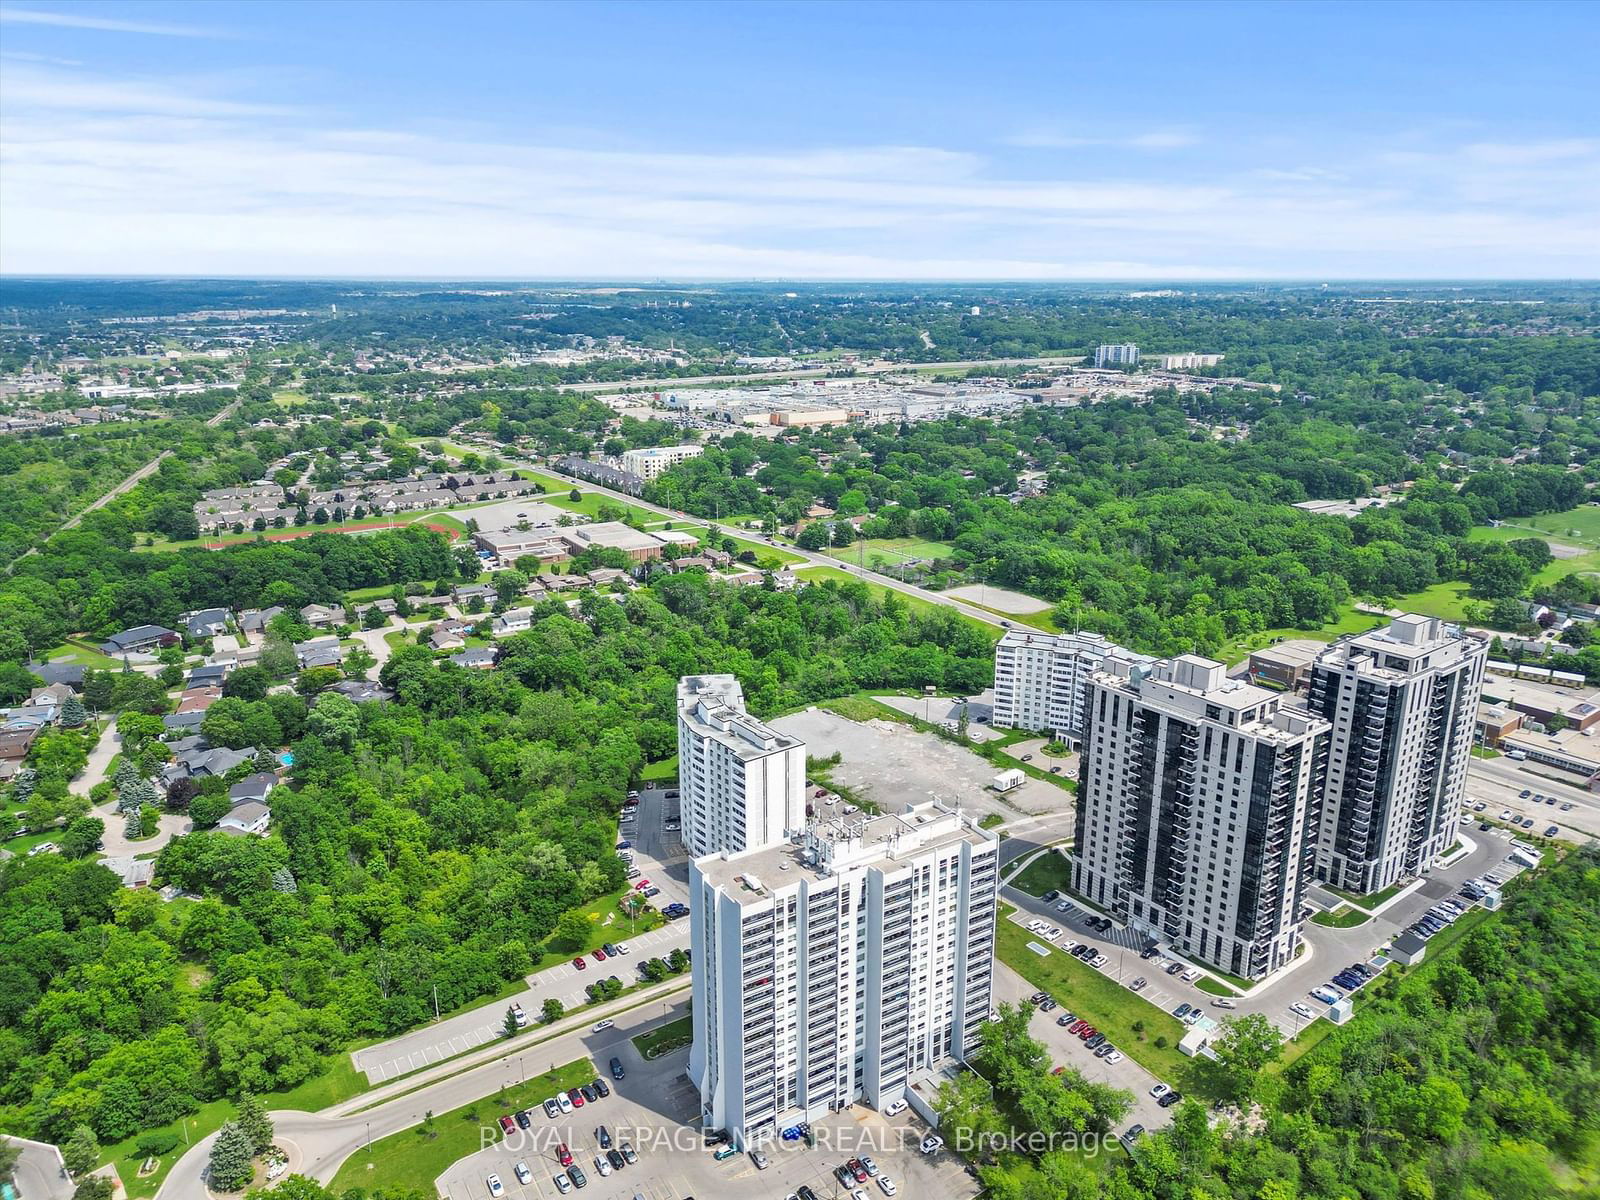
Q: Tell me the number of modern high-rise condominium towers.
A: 2